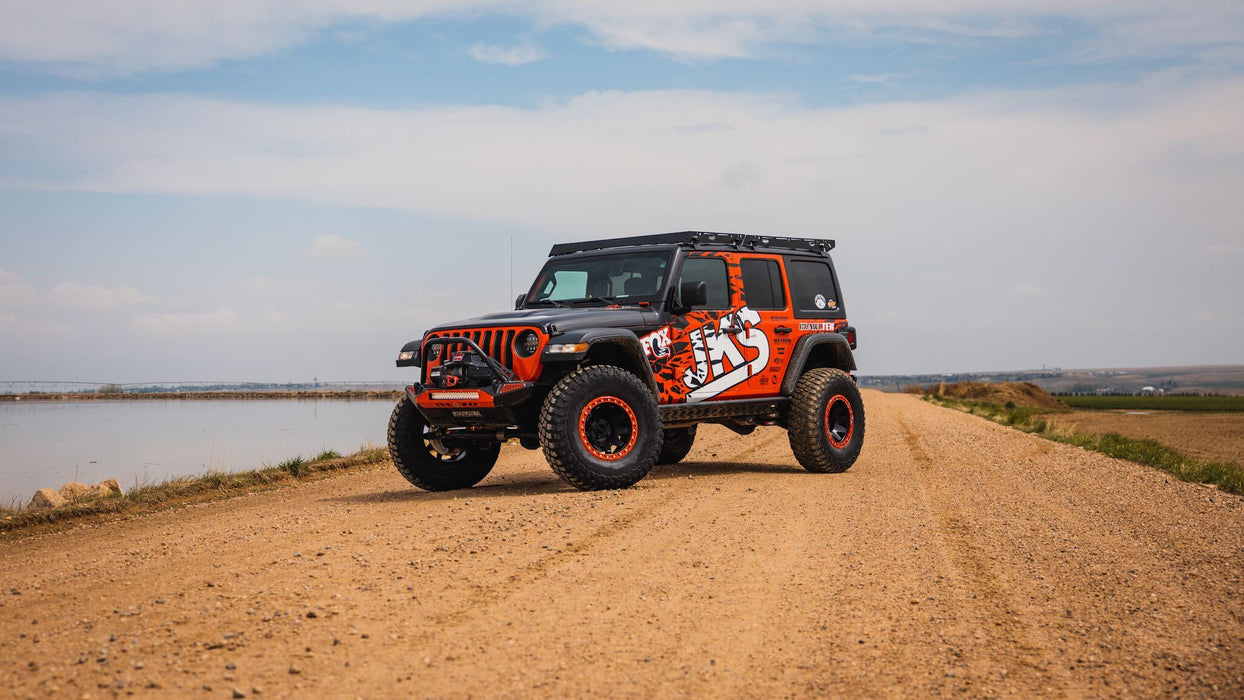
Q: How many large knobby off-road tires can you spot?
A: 4